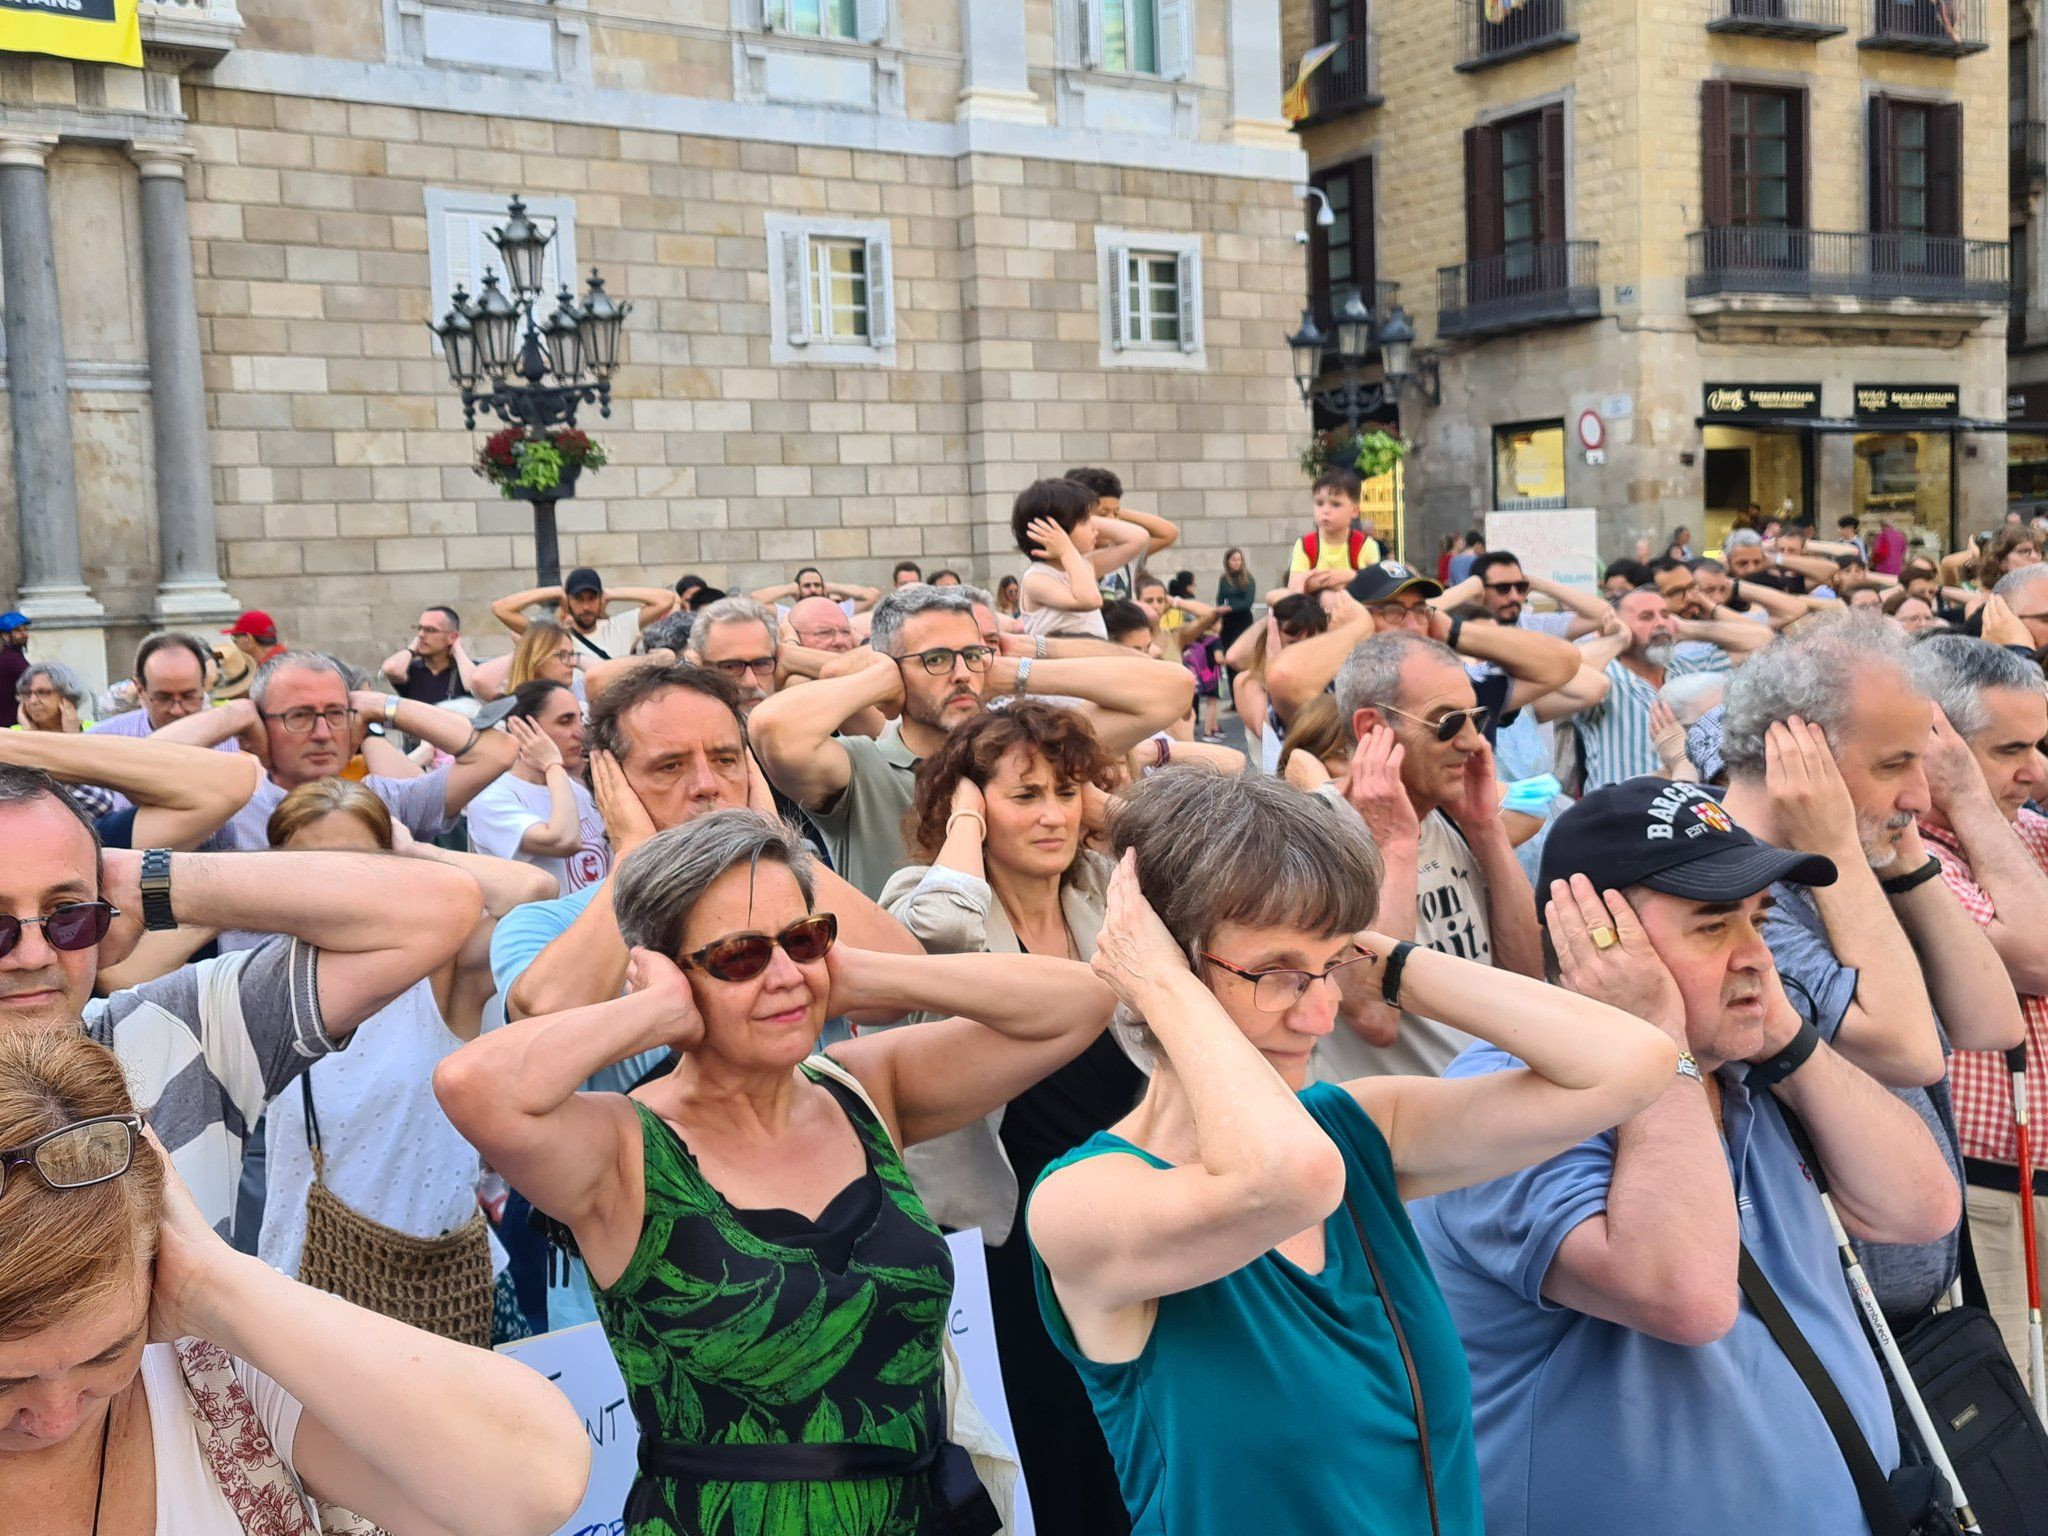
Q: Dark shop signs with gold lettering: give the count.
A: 2